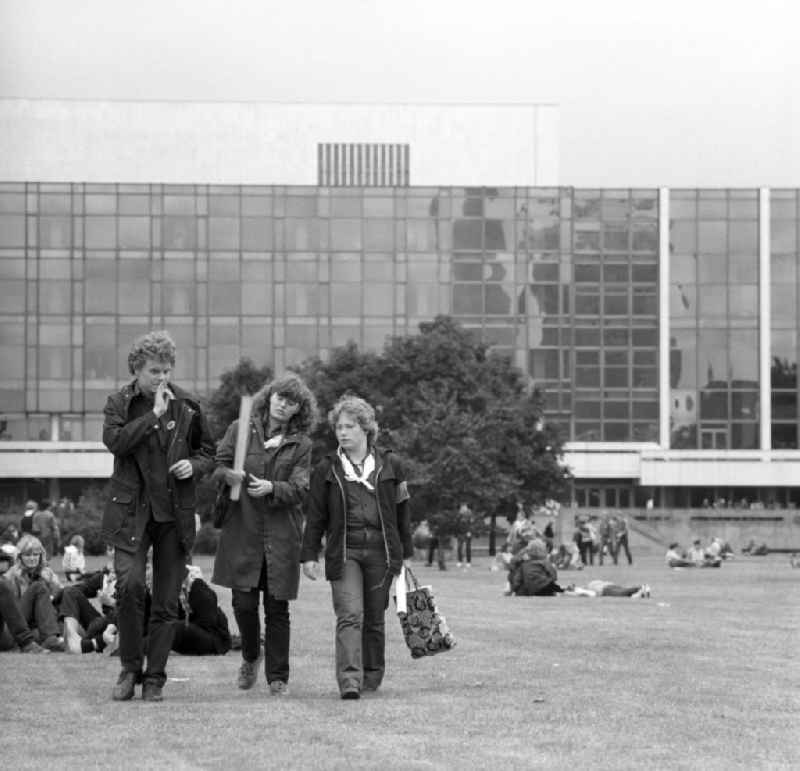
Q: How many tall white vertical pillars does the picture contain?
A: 2